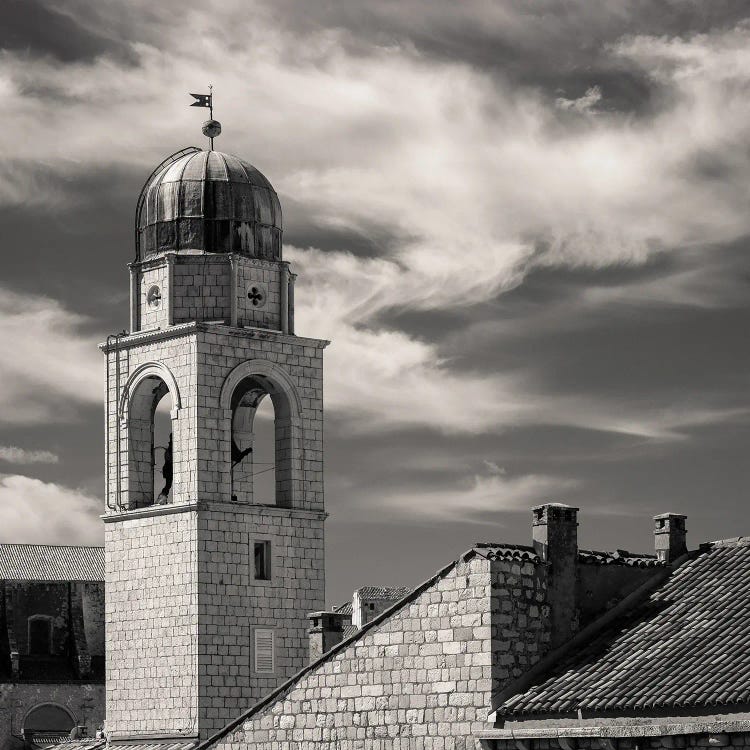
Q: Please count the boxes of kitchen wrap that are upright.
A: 0